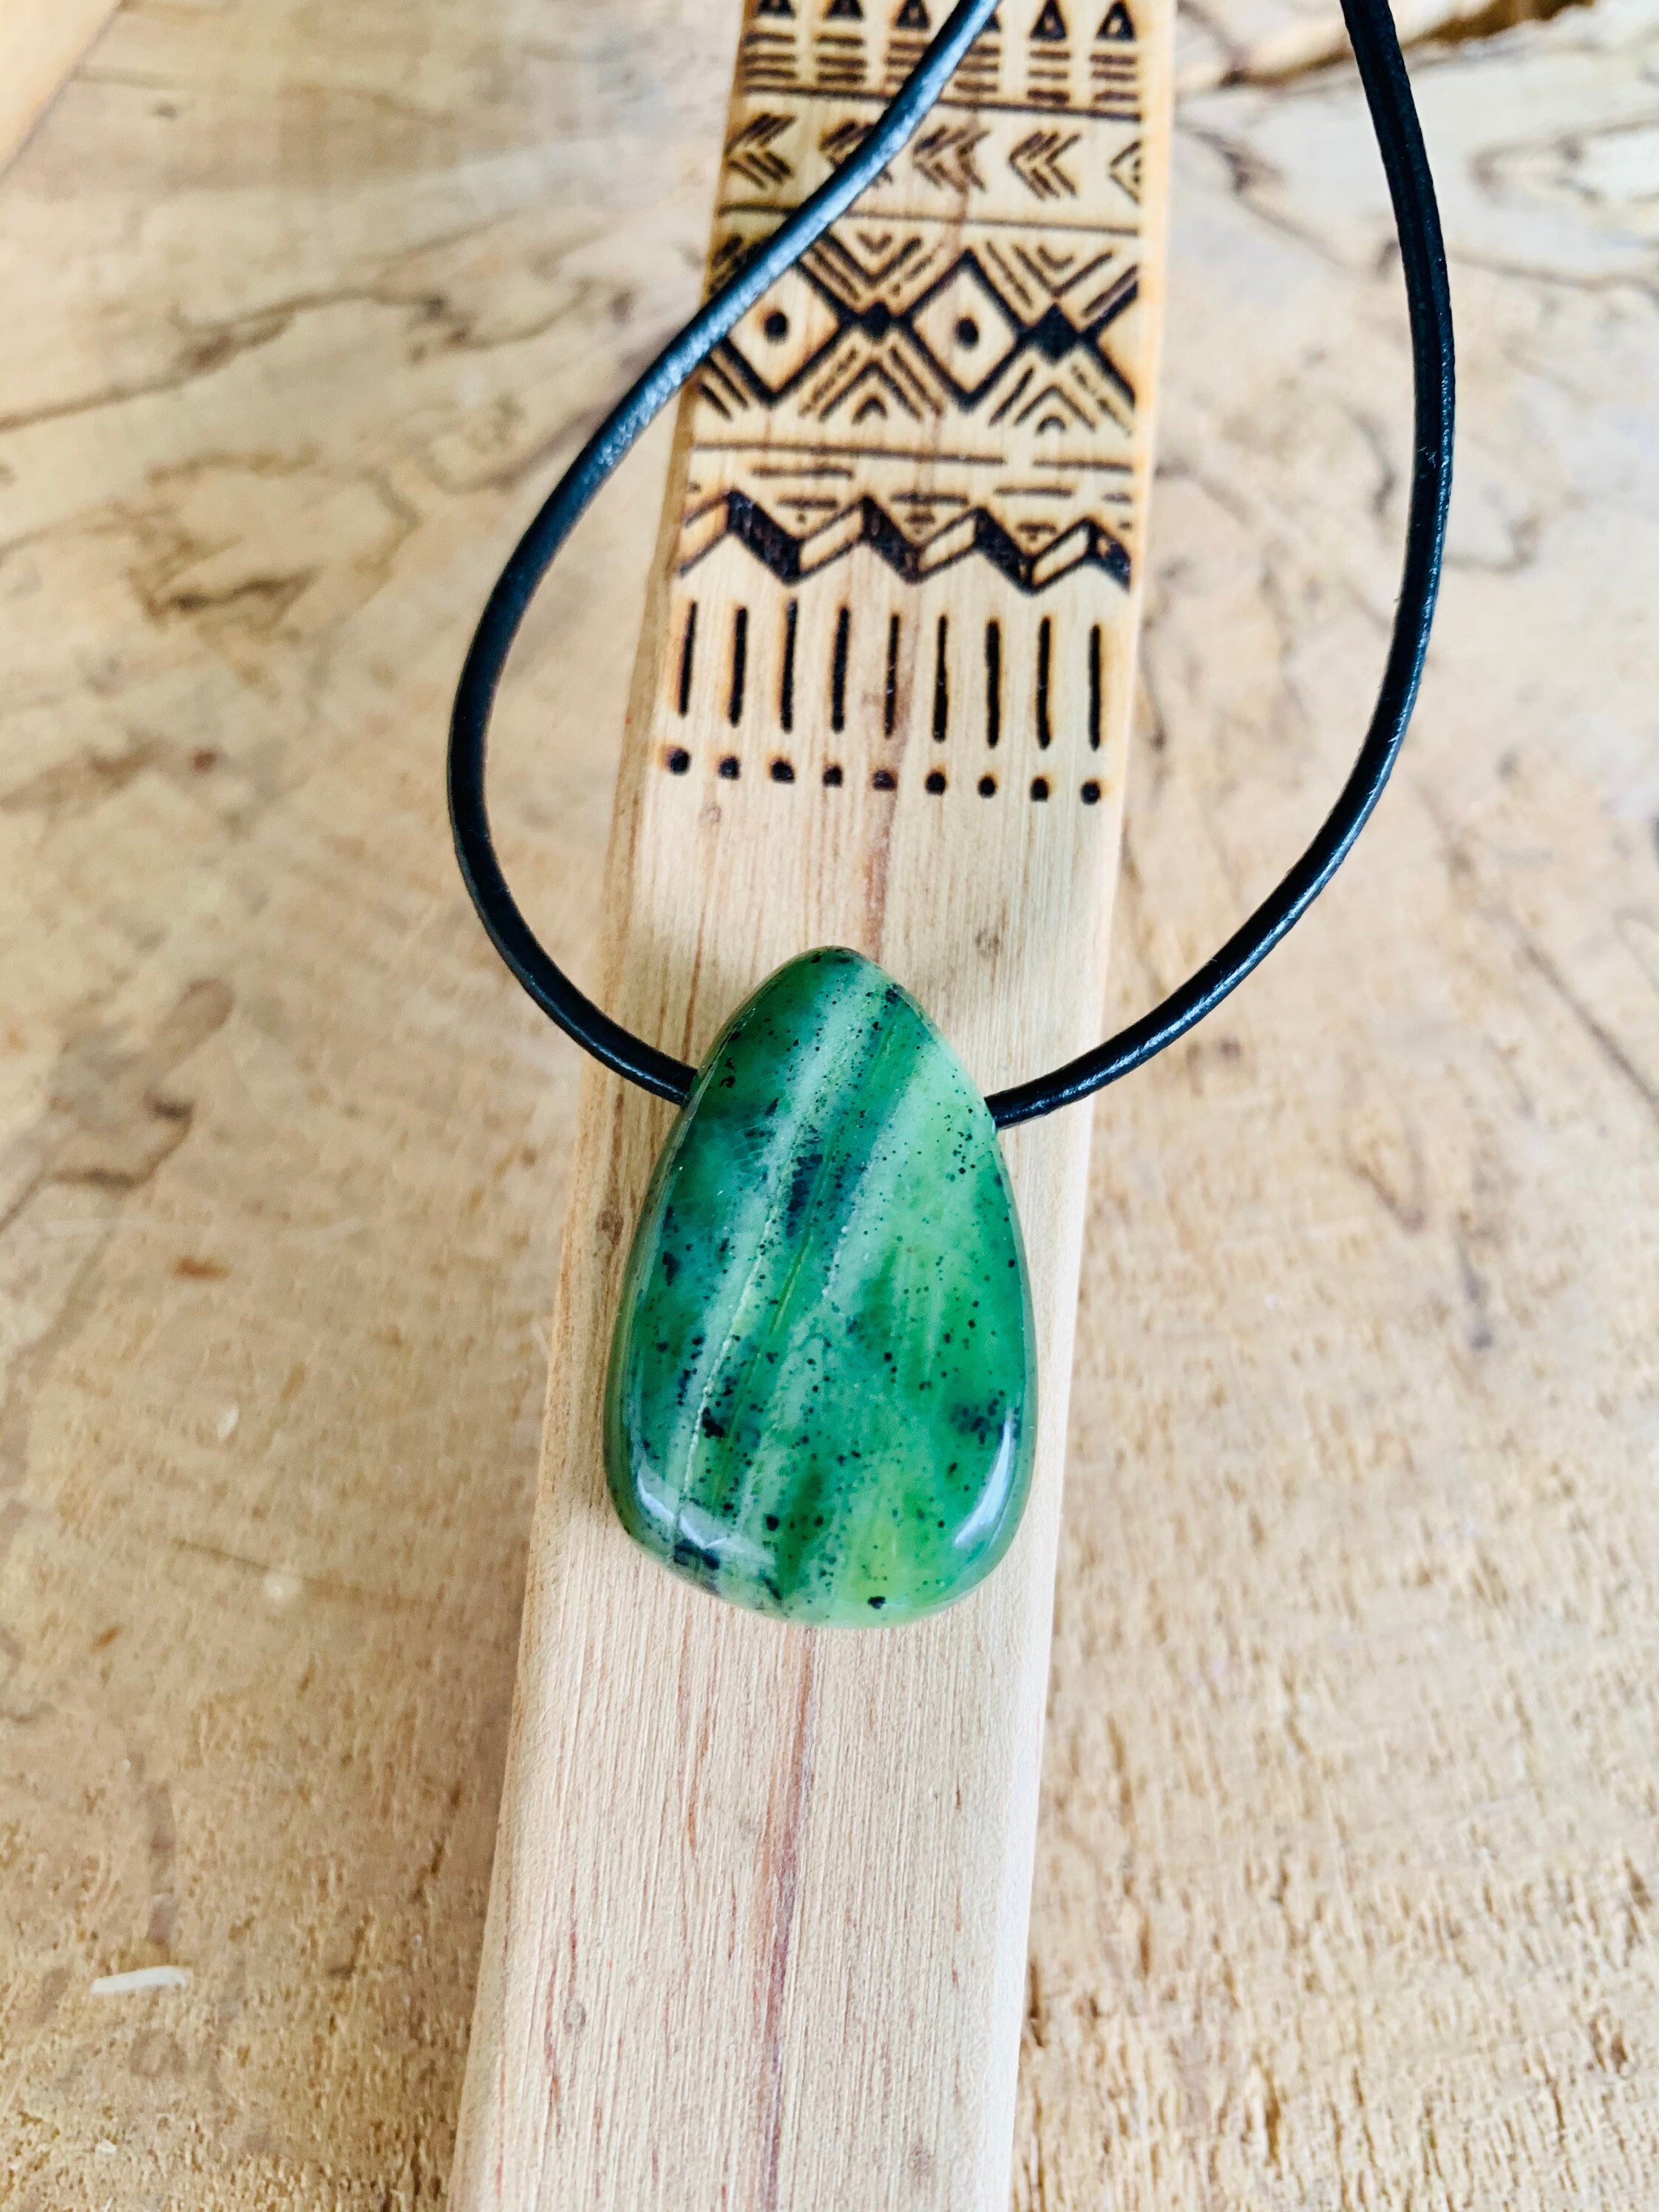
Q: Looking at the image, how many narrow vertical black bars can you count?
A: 9